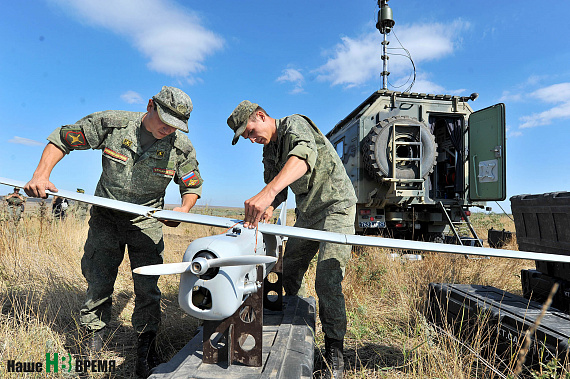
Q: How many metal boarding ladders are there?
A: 2